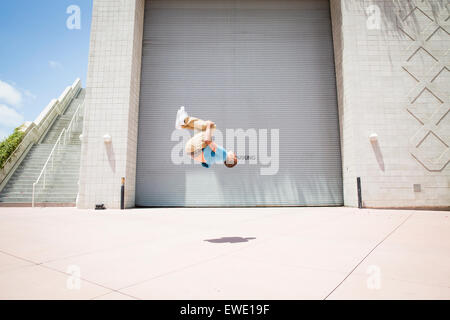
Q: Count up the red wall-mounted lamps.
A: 0